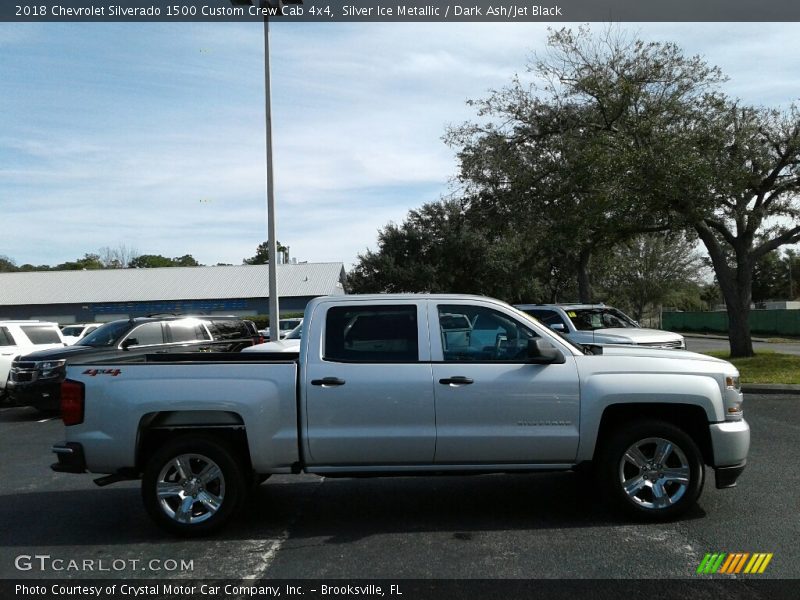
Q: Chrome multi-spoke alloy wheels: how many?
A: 2